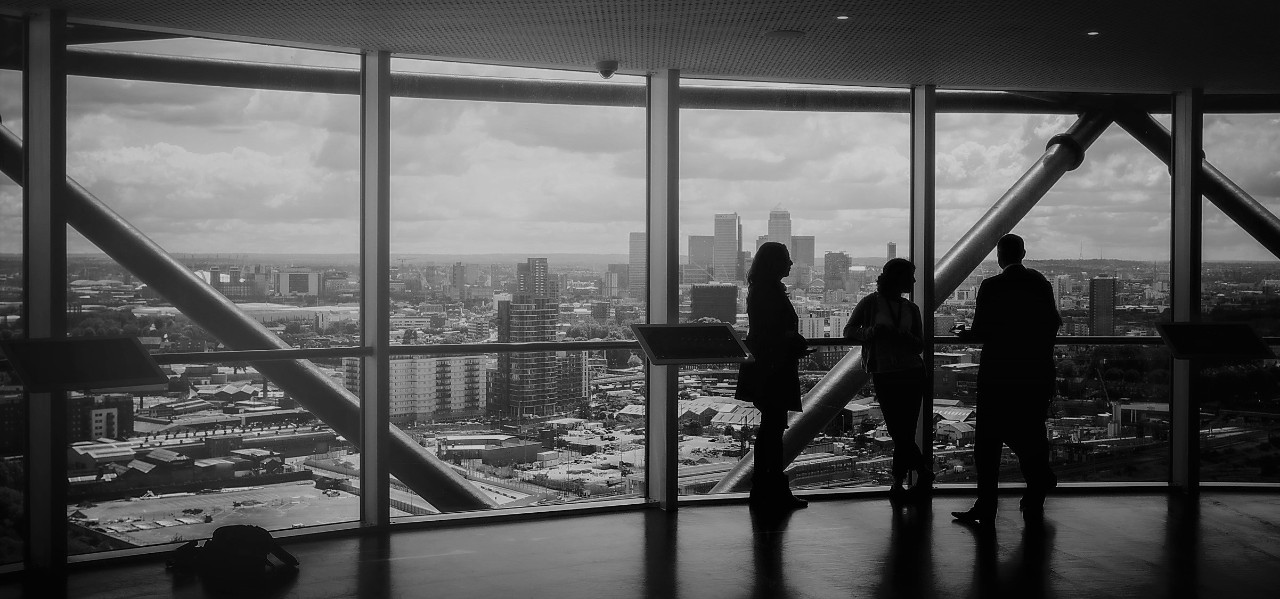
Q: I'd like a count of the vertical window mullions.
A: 5